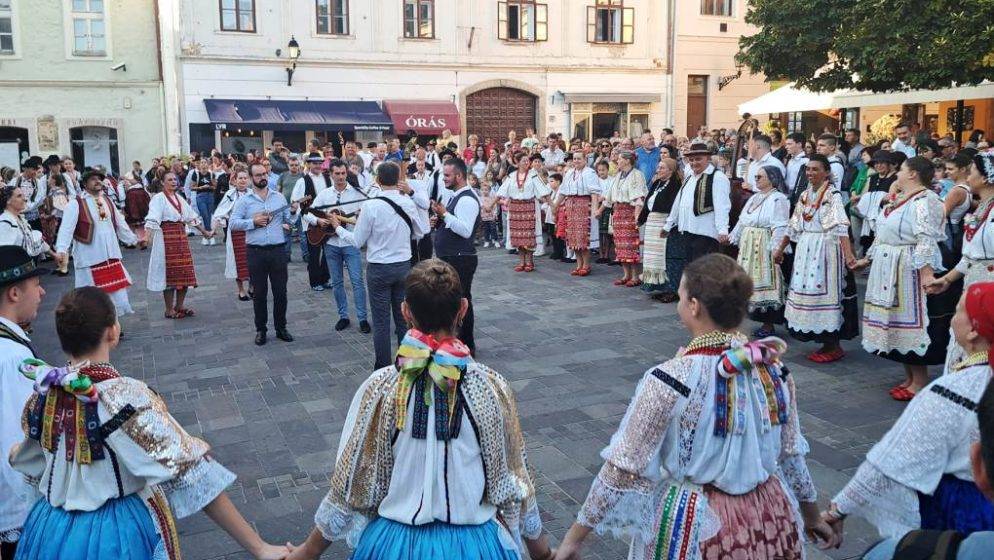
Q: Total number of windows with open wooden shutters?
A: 2